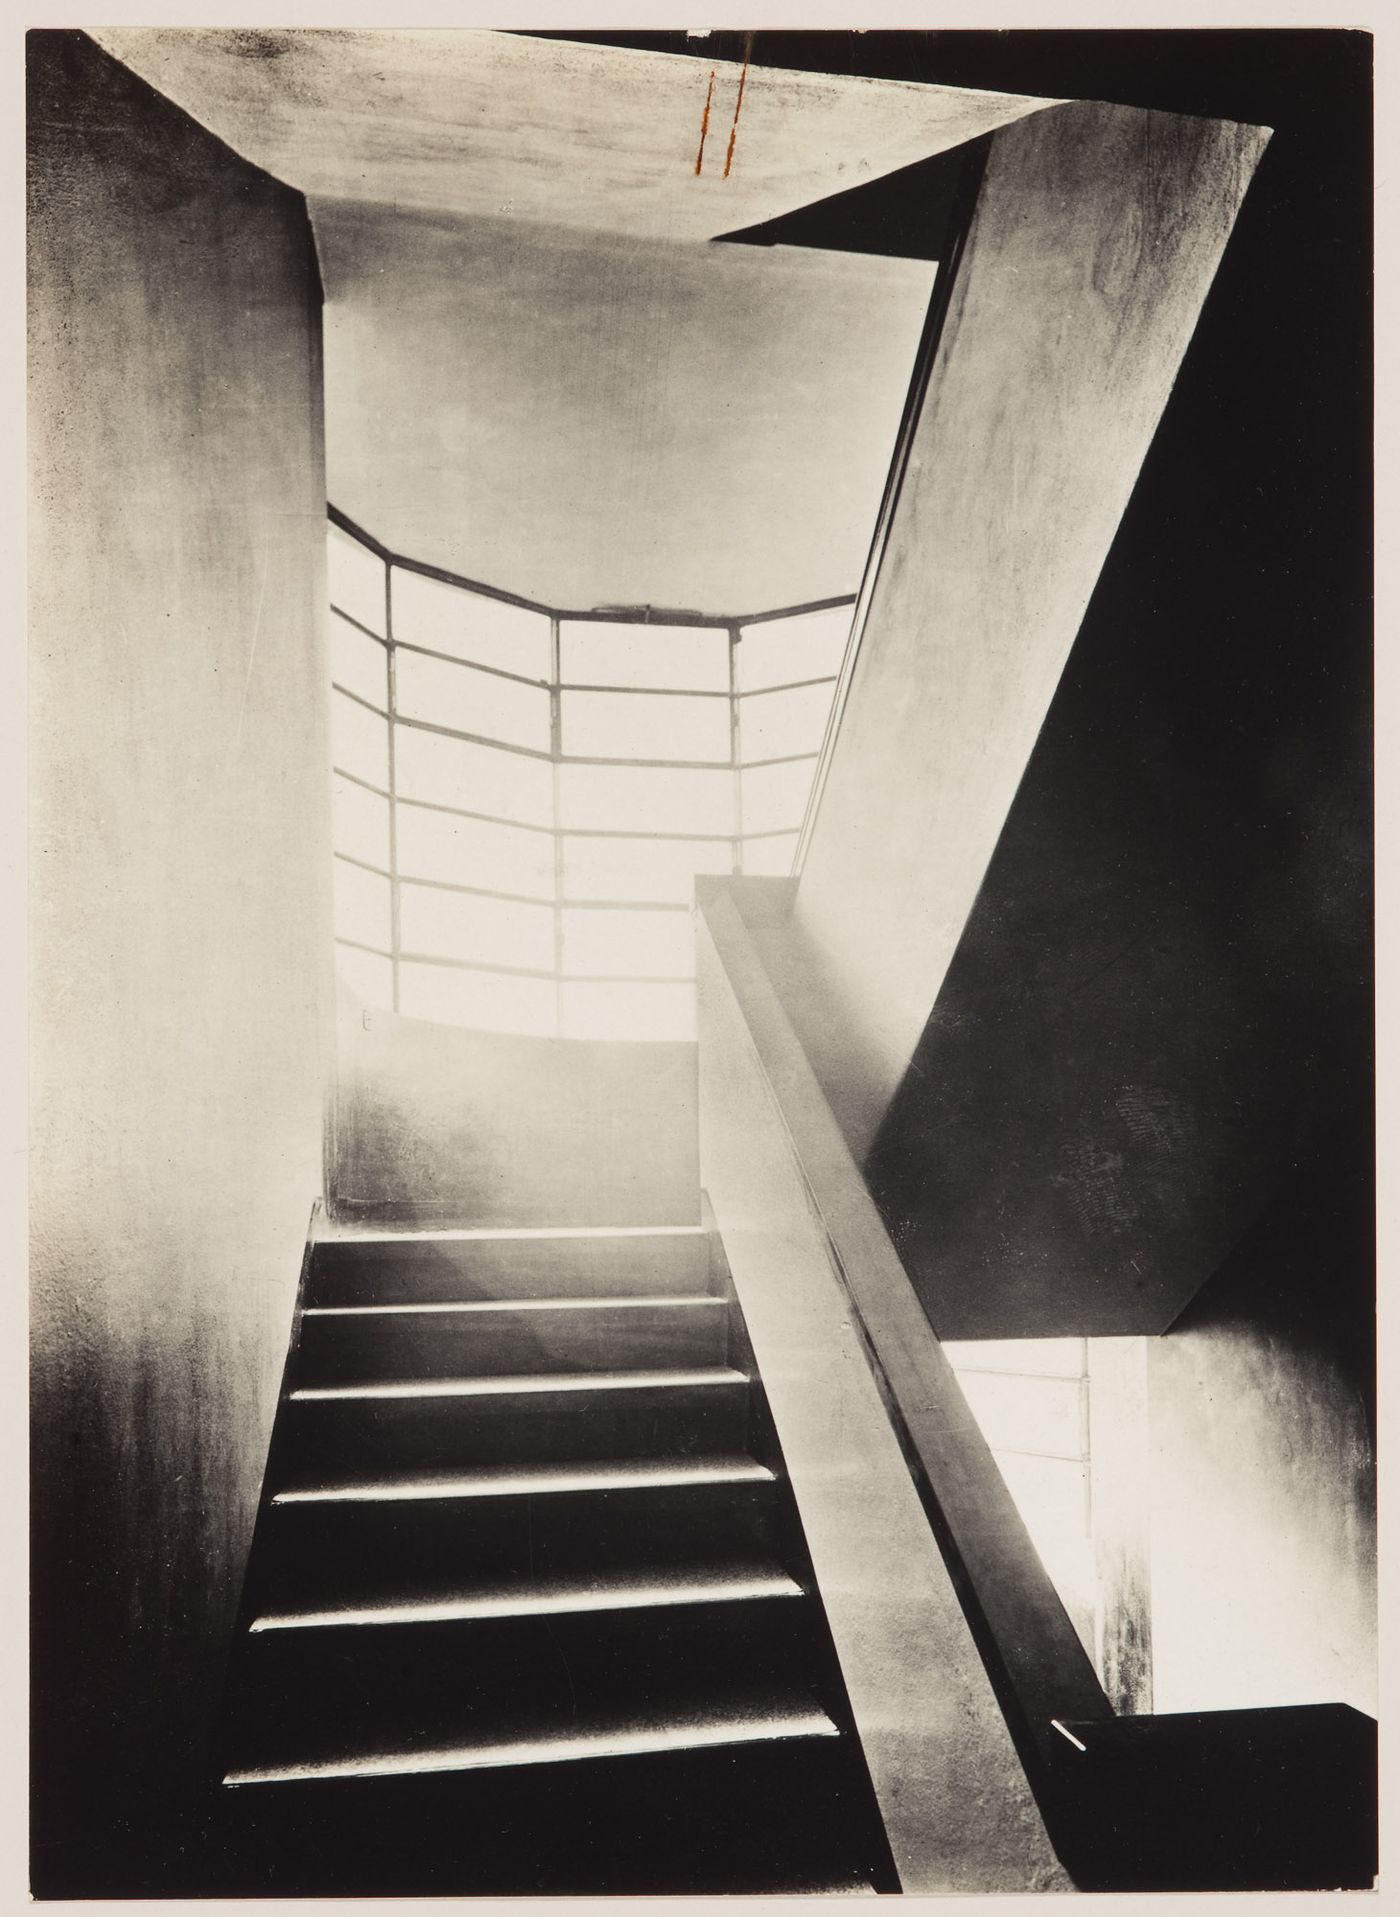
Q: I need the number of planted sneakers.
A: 0